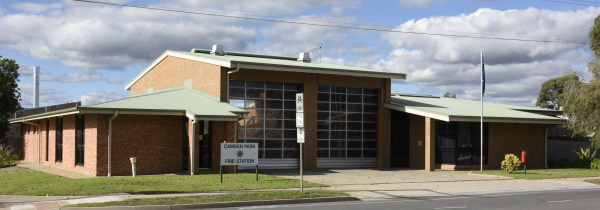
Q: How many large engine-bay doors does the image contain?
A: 2